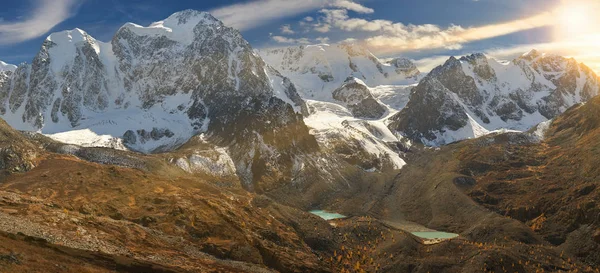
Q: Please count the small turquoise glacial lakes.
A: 2